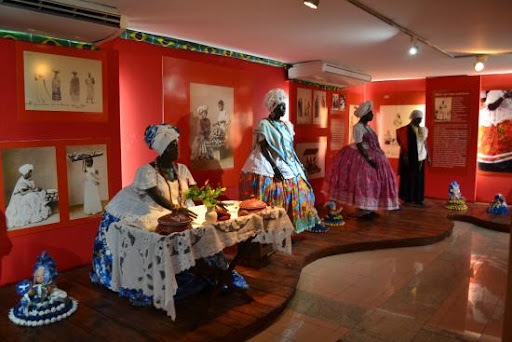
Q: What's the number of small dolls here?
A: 4